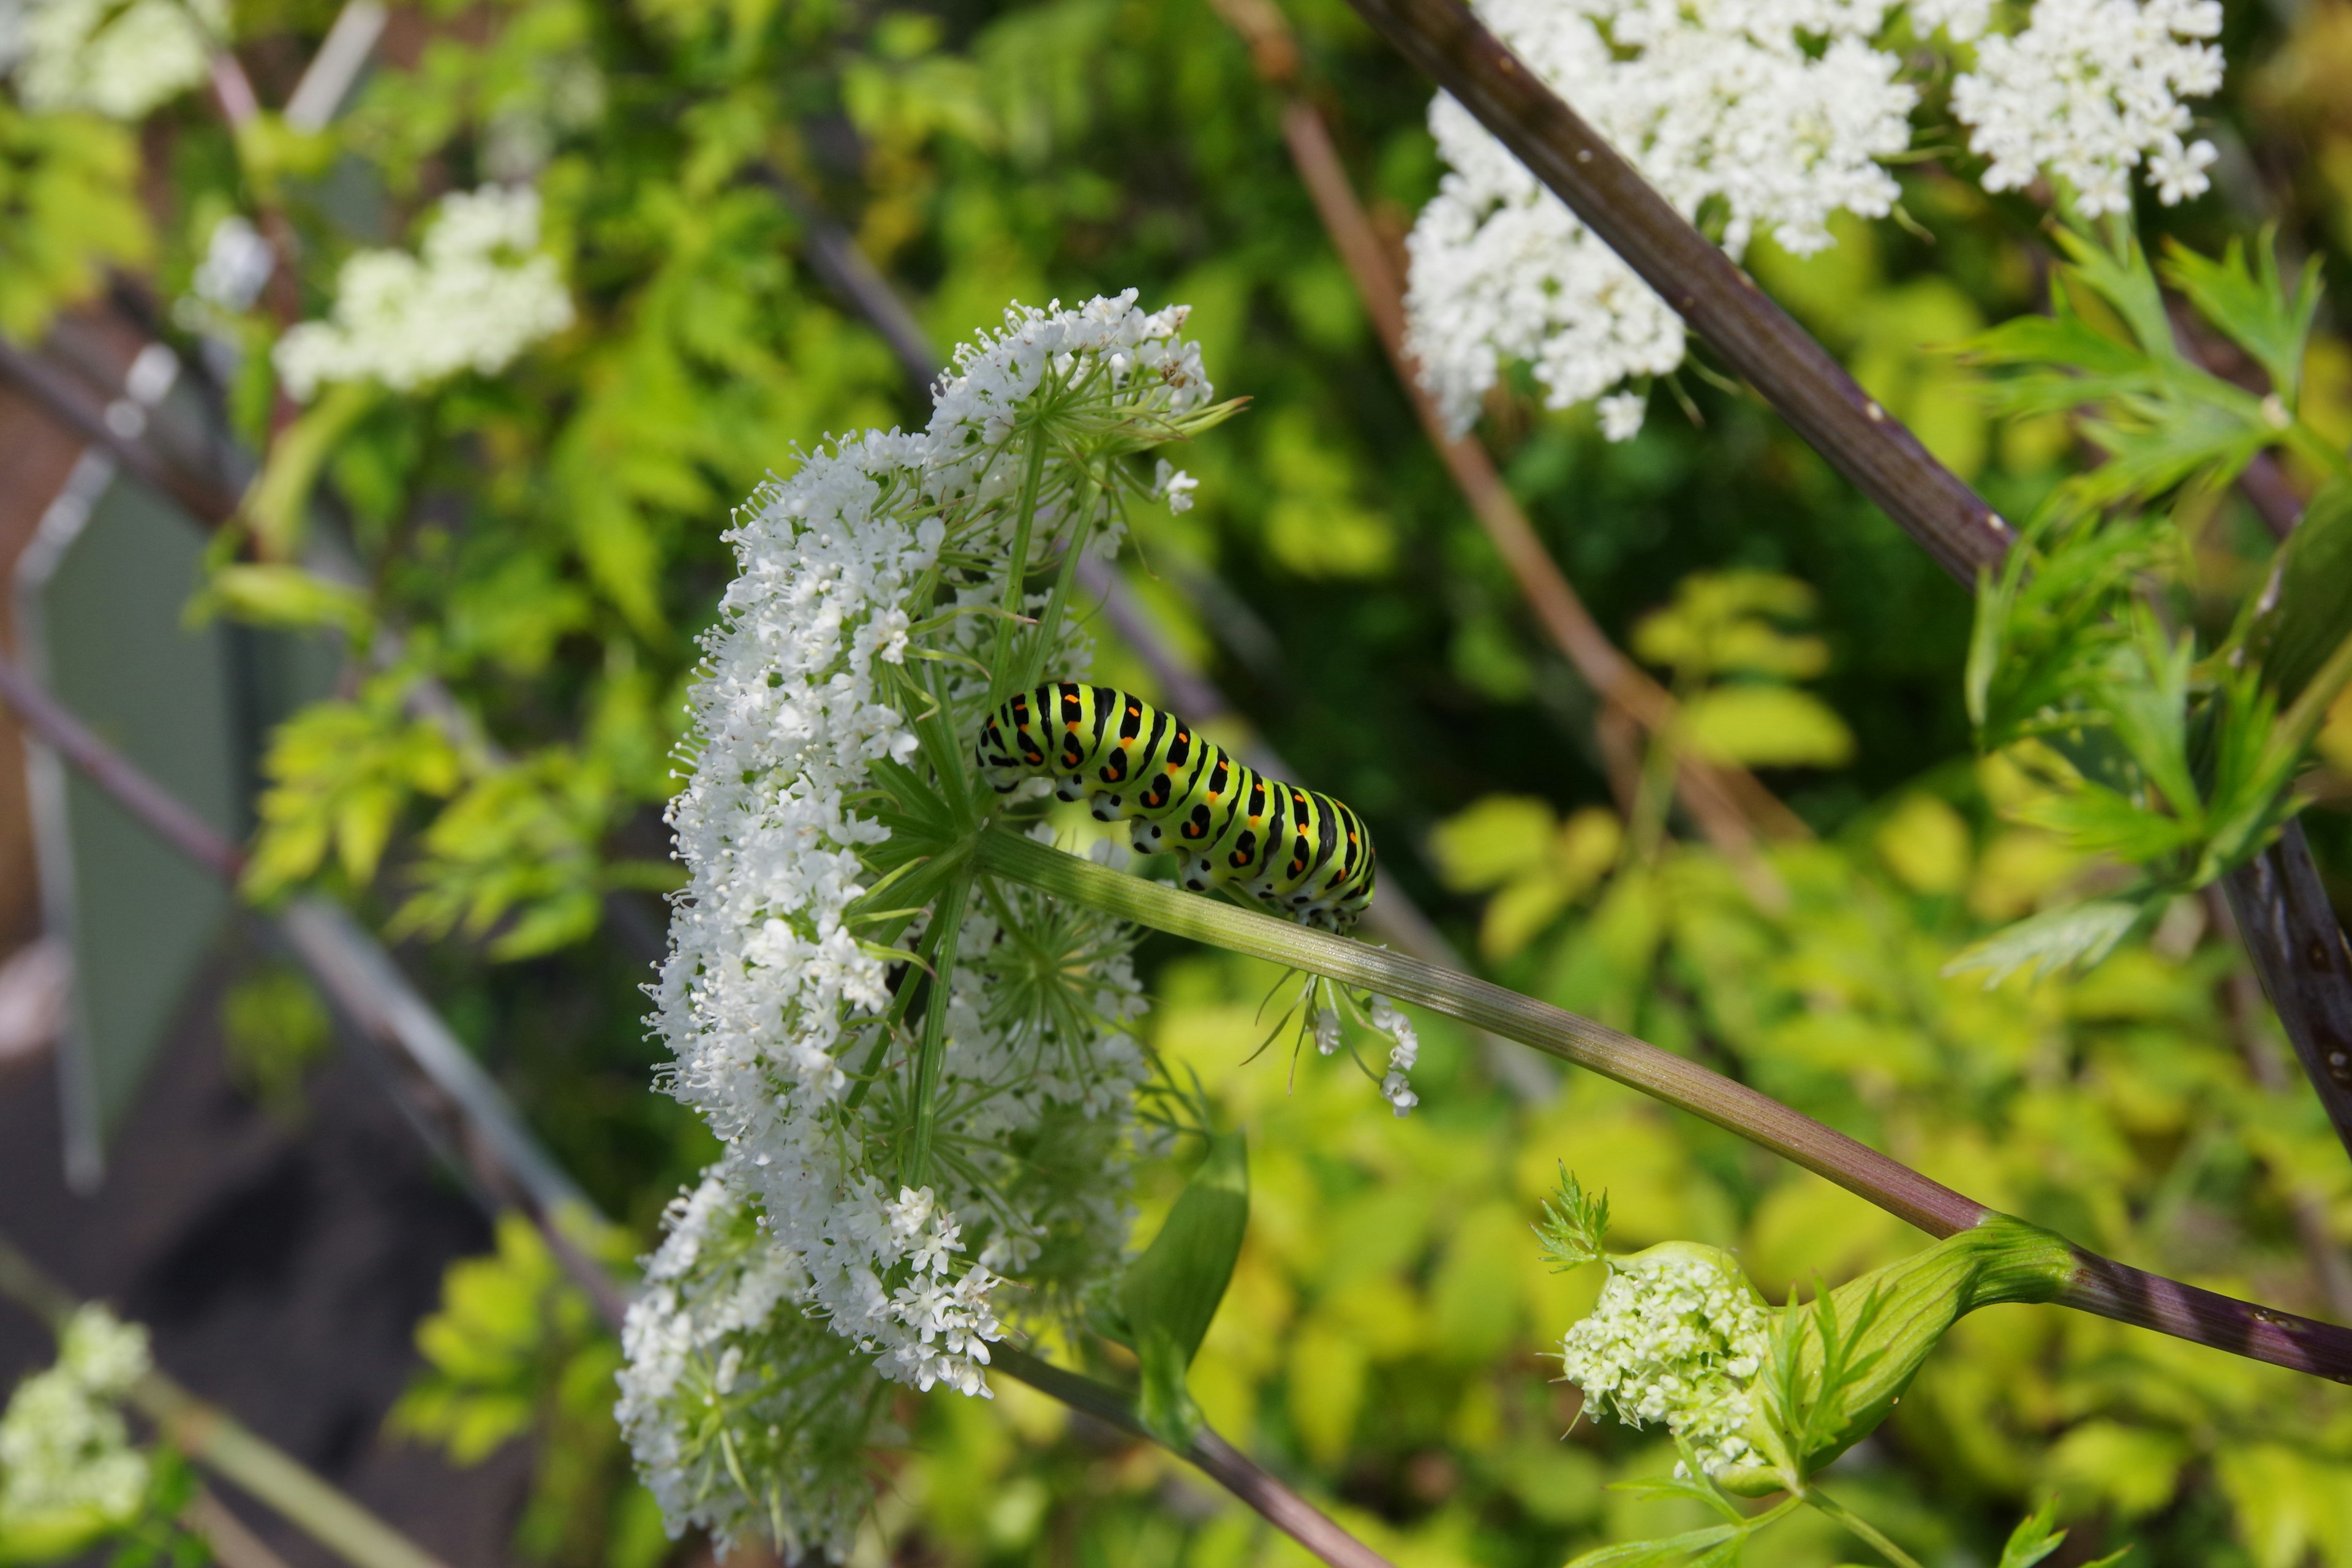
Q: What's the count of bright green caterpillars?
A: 1